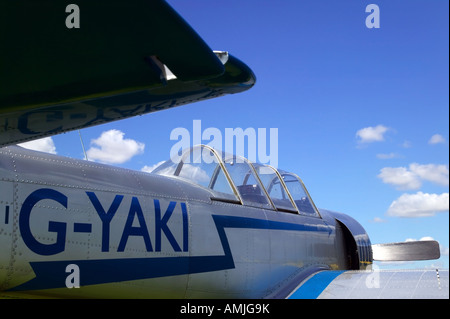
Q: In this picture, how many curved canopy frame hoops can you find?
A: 4